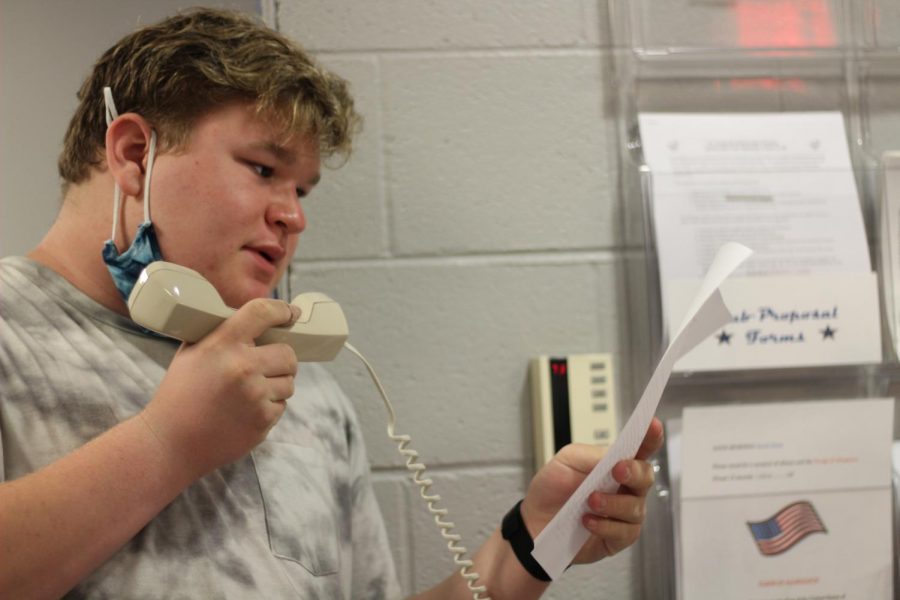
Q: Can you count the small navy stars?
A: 2